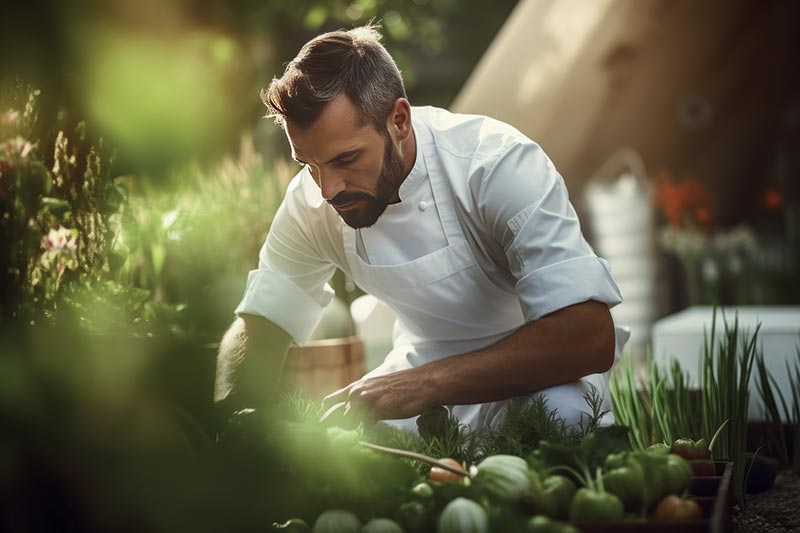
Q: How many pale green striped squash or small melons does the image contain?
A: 4